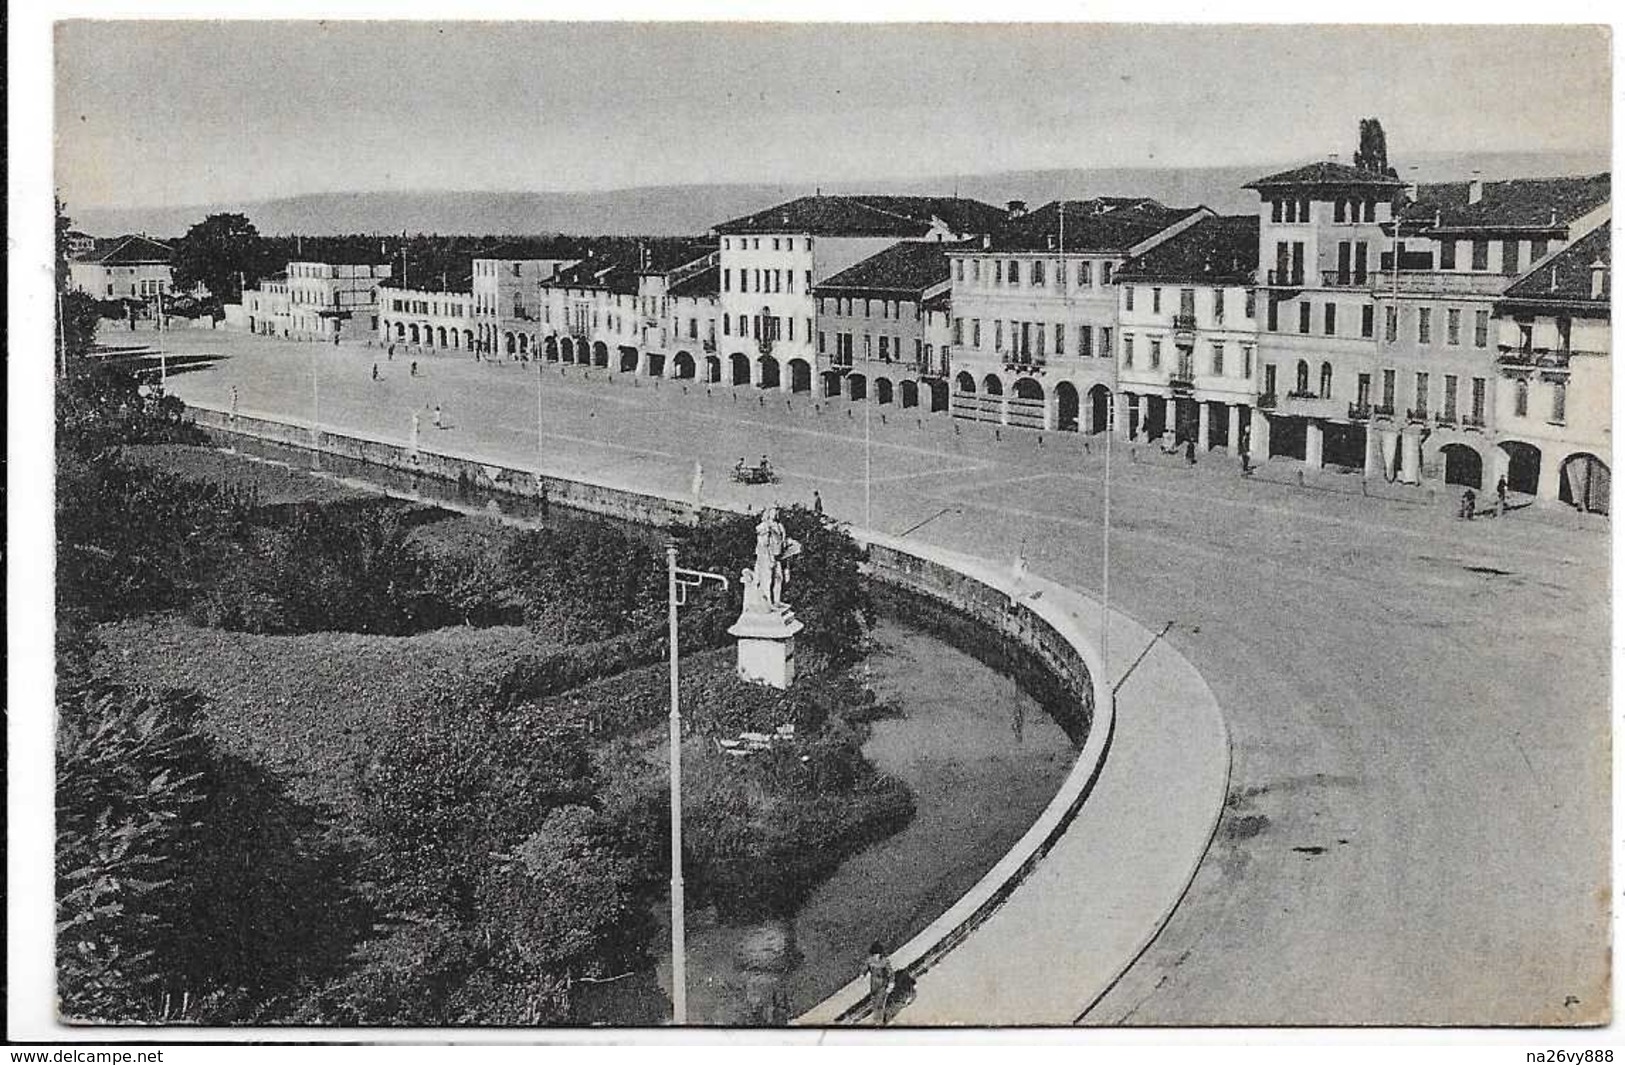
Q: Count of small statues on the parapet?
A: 4